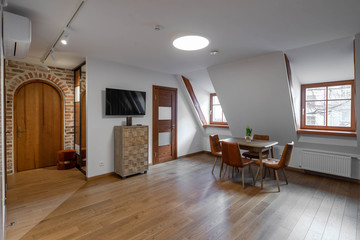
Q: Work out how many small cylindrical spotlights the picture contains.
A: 3